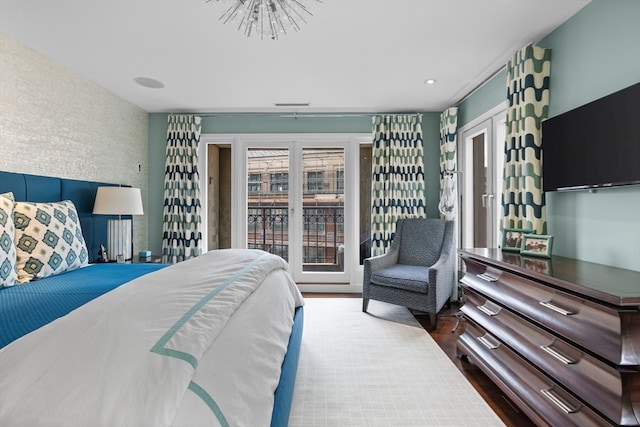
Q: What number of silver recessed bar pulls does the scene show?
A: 6